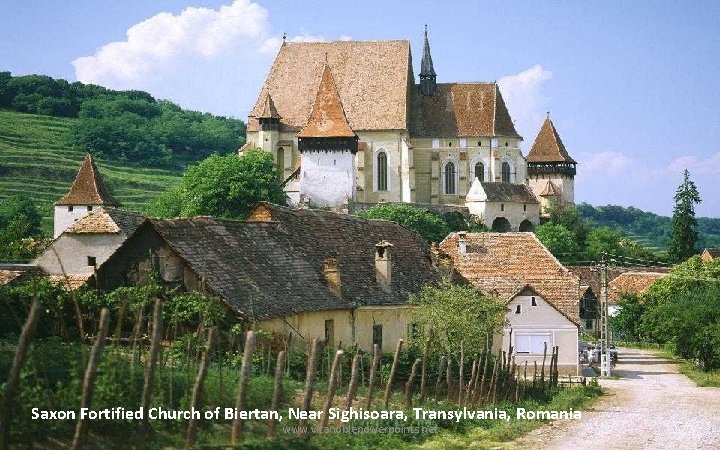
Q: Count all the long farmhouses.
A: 1